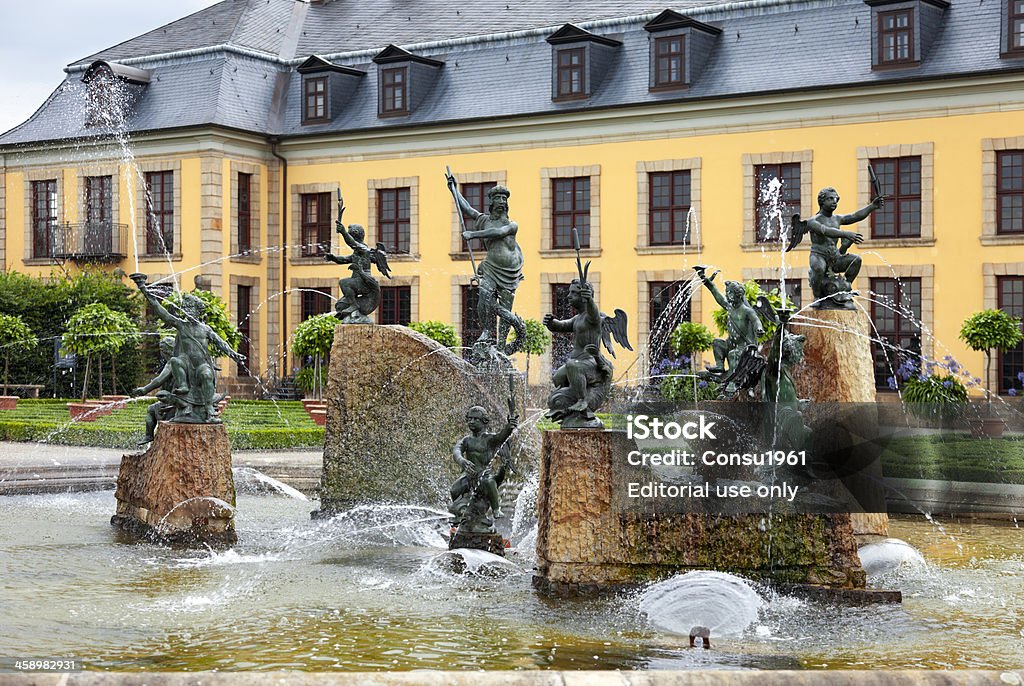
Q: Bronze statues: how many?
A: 9